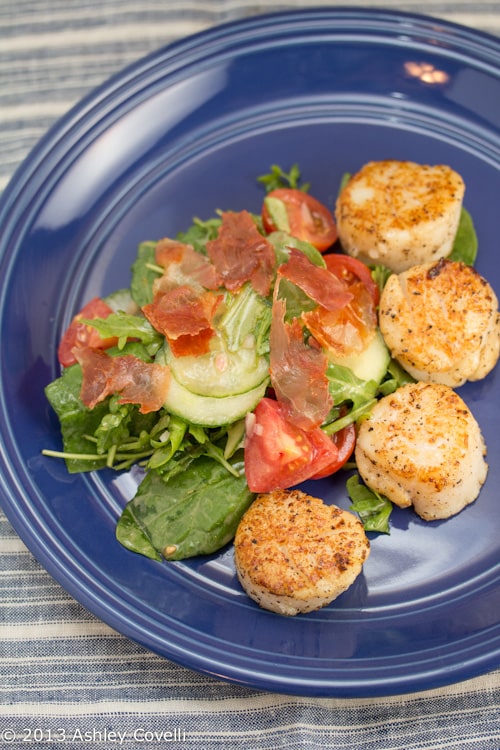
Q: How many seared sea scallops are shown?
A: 4